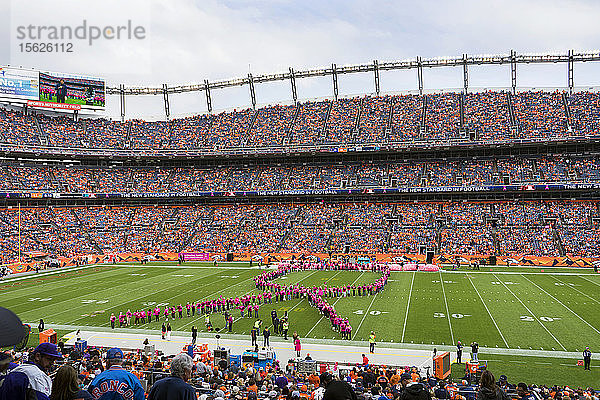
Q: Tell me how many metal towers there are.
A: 11